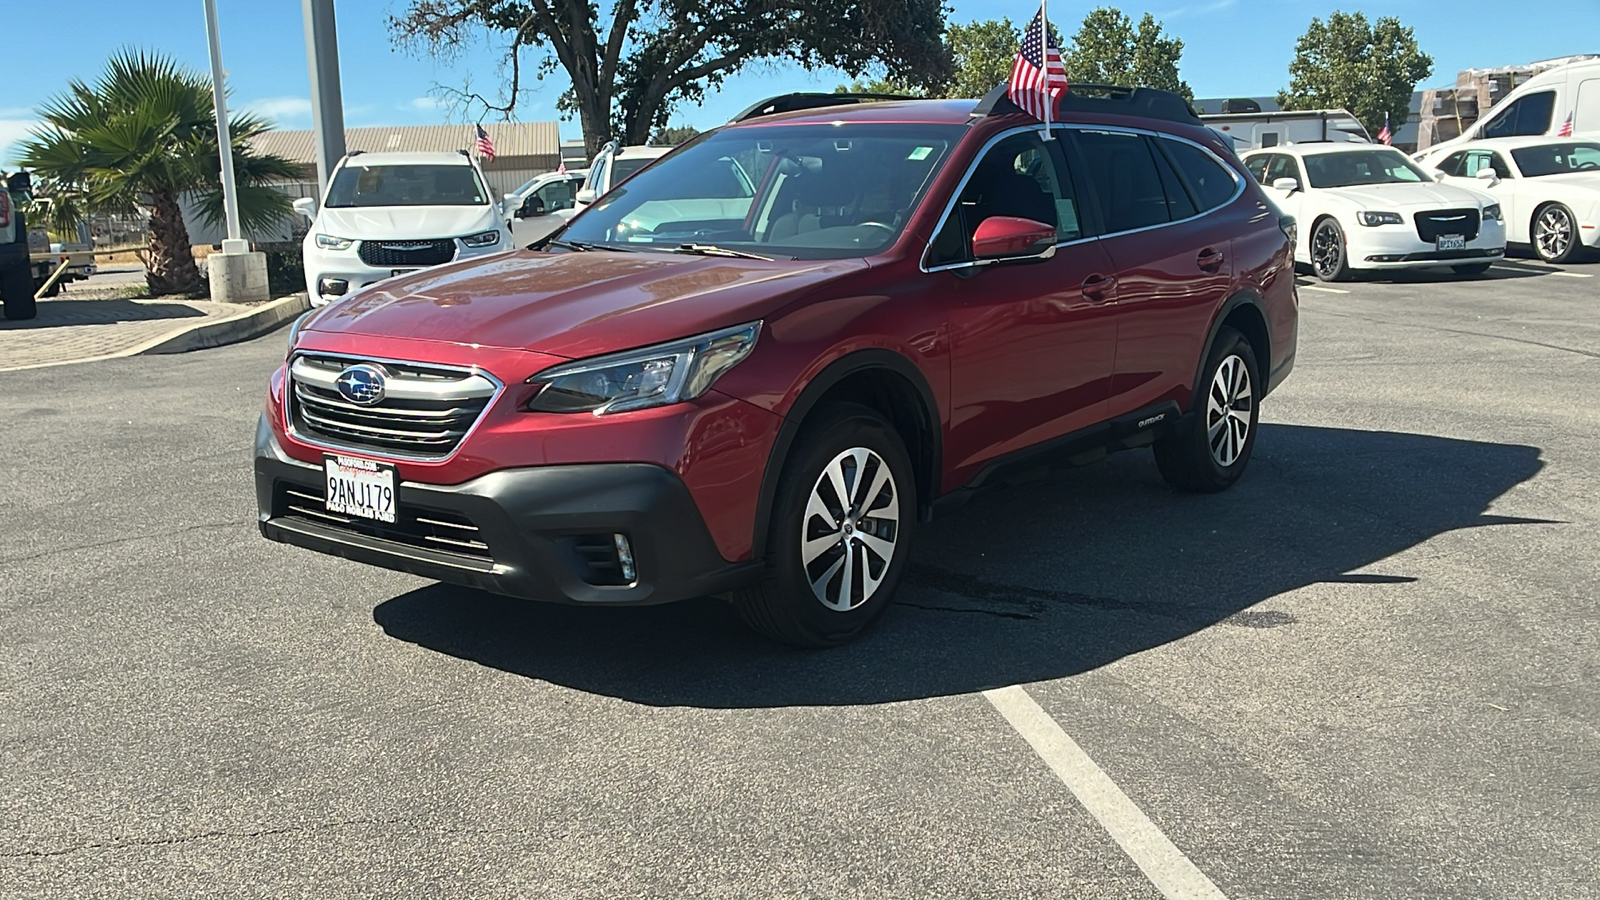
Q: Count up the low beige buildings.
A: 1